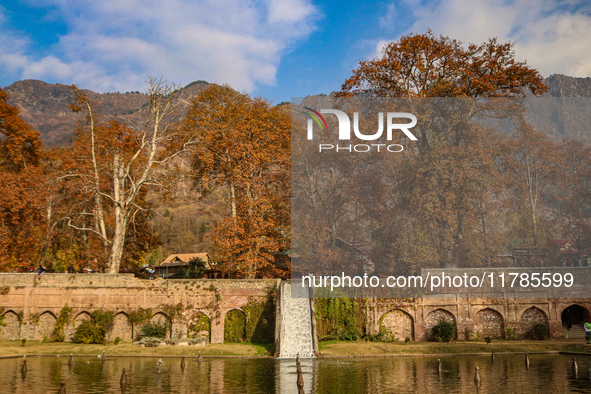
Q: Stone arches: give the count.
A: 12